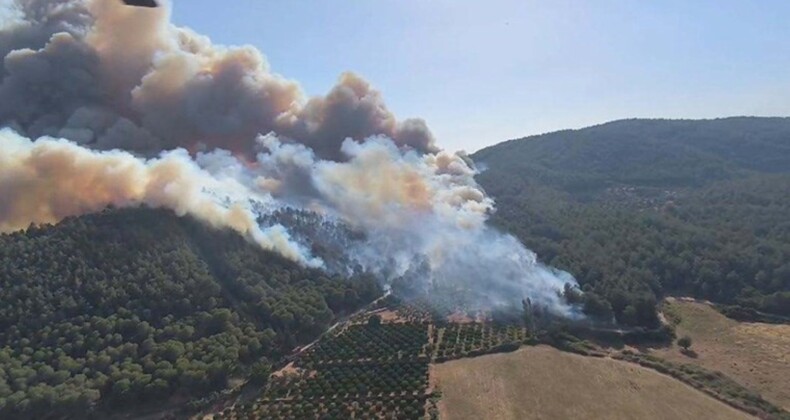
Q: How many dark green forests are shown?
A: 2